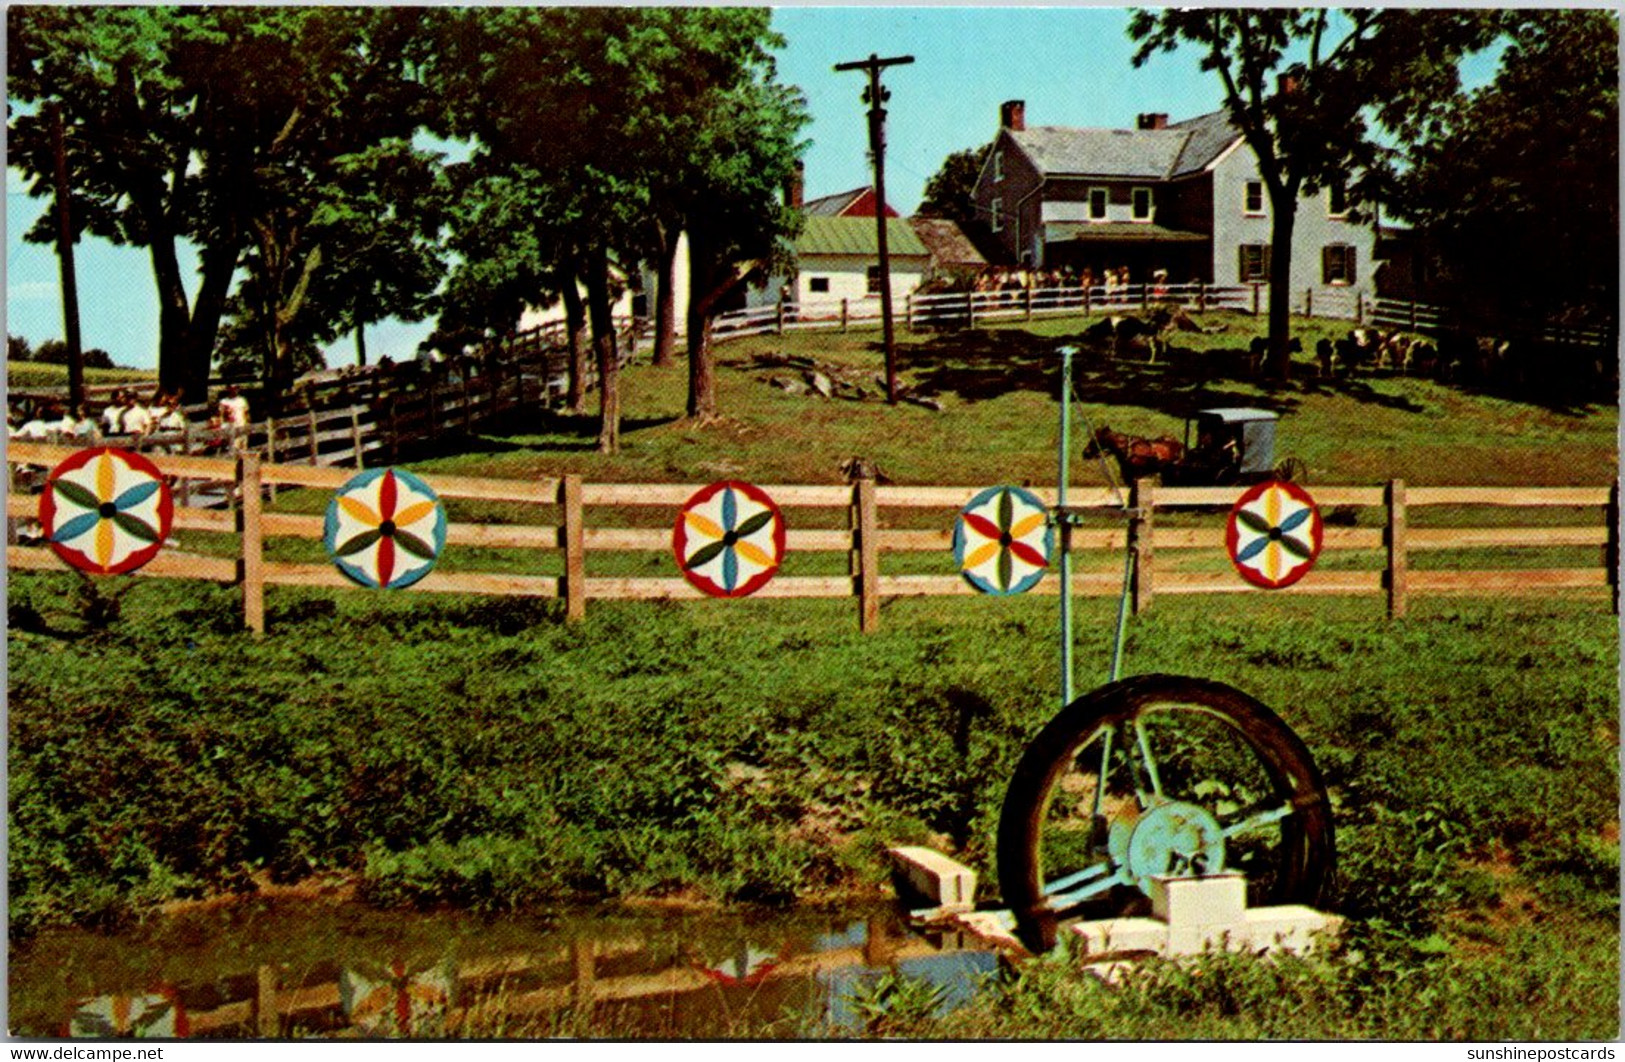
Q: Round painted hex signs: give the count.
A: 5